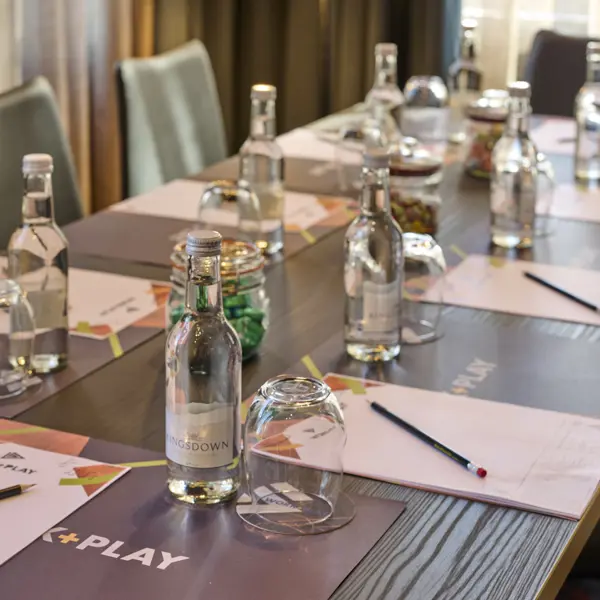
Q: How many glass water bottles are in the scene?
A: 8